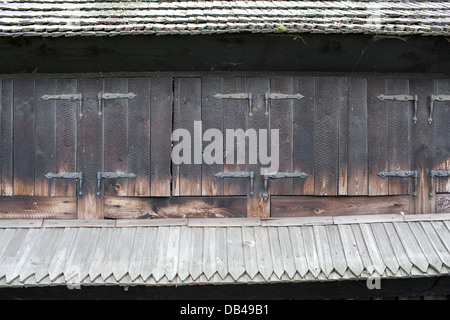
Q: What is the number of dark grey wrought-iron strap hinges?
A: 12